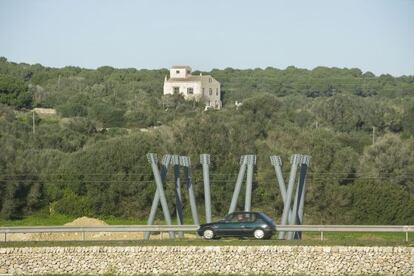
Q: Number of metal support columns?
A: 11